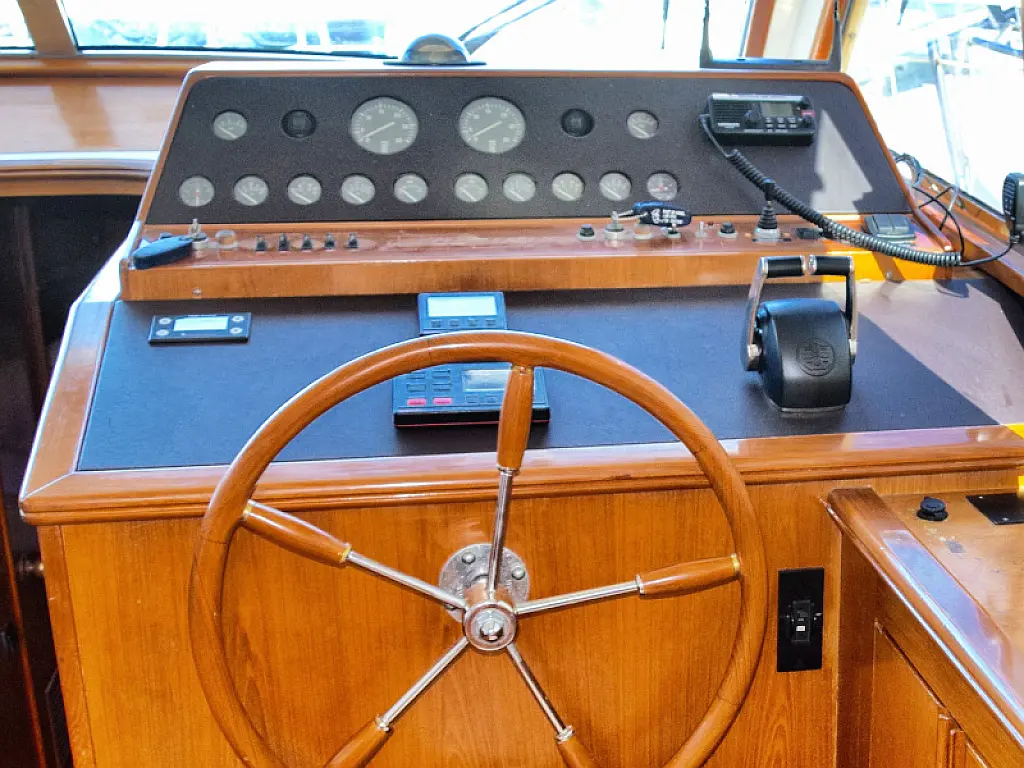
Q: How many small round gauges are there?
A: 12